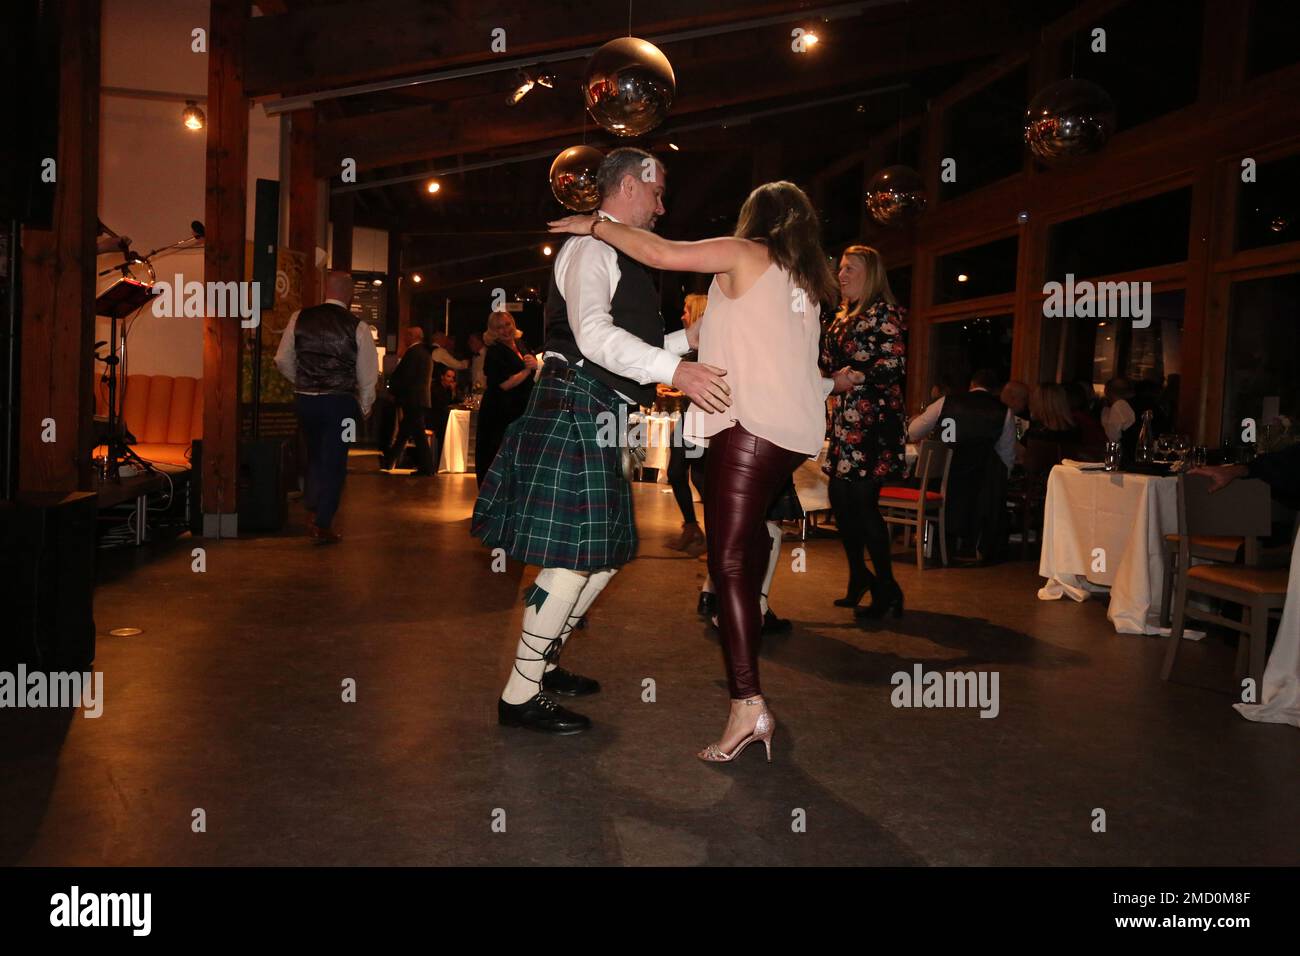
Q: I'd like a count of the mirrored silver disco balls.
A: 4